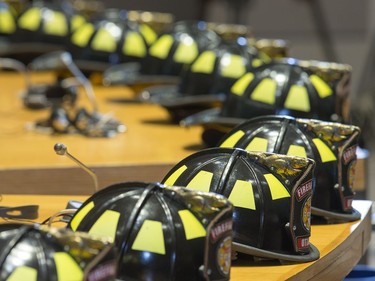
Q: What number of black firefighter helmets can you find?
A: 10